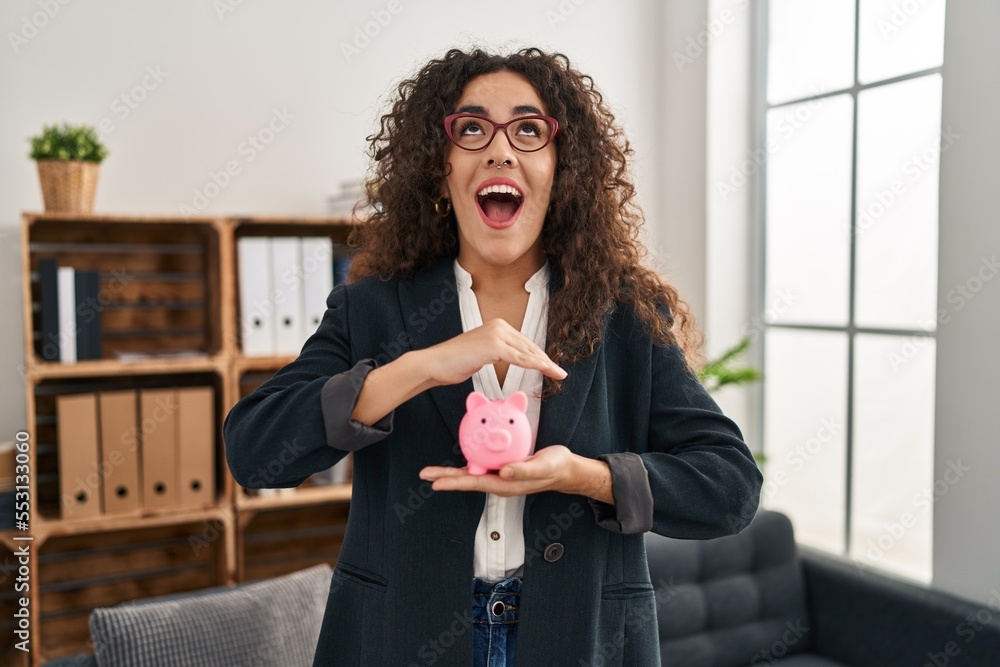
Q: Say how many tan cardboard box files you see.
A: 4